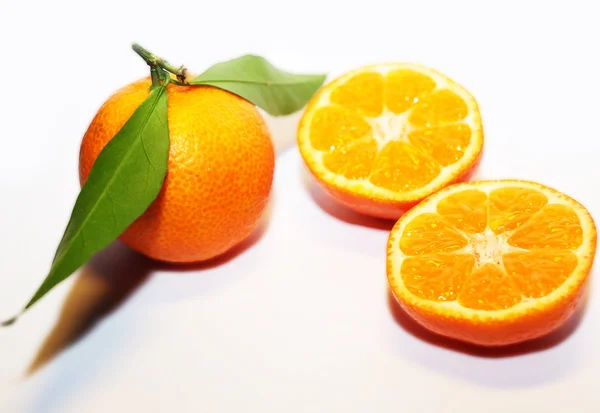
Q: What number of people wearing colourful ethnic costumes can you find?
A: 0